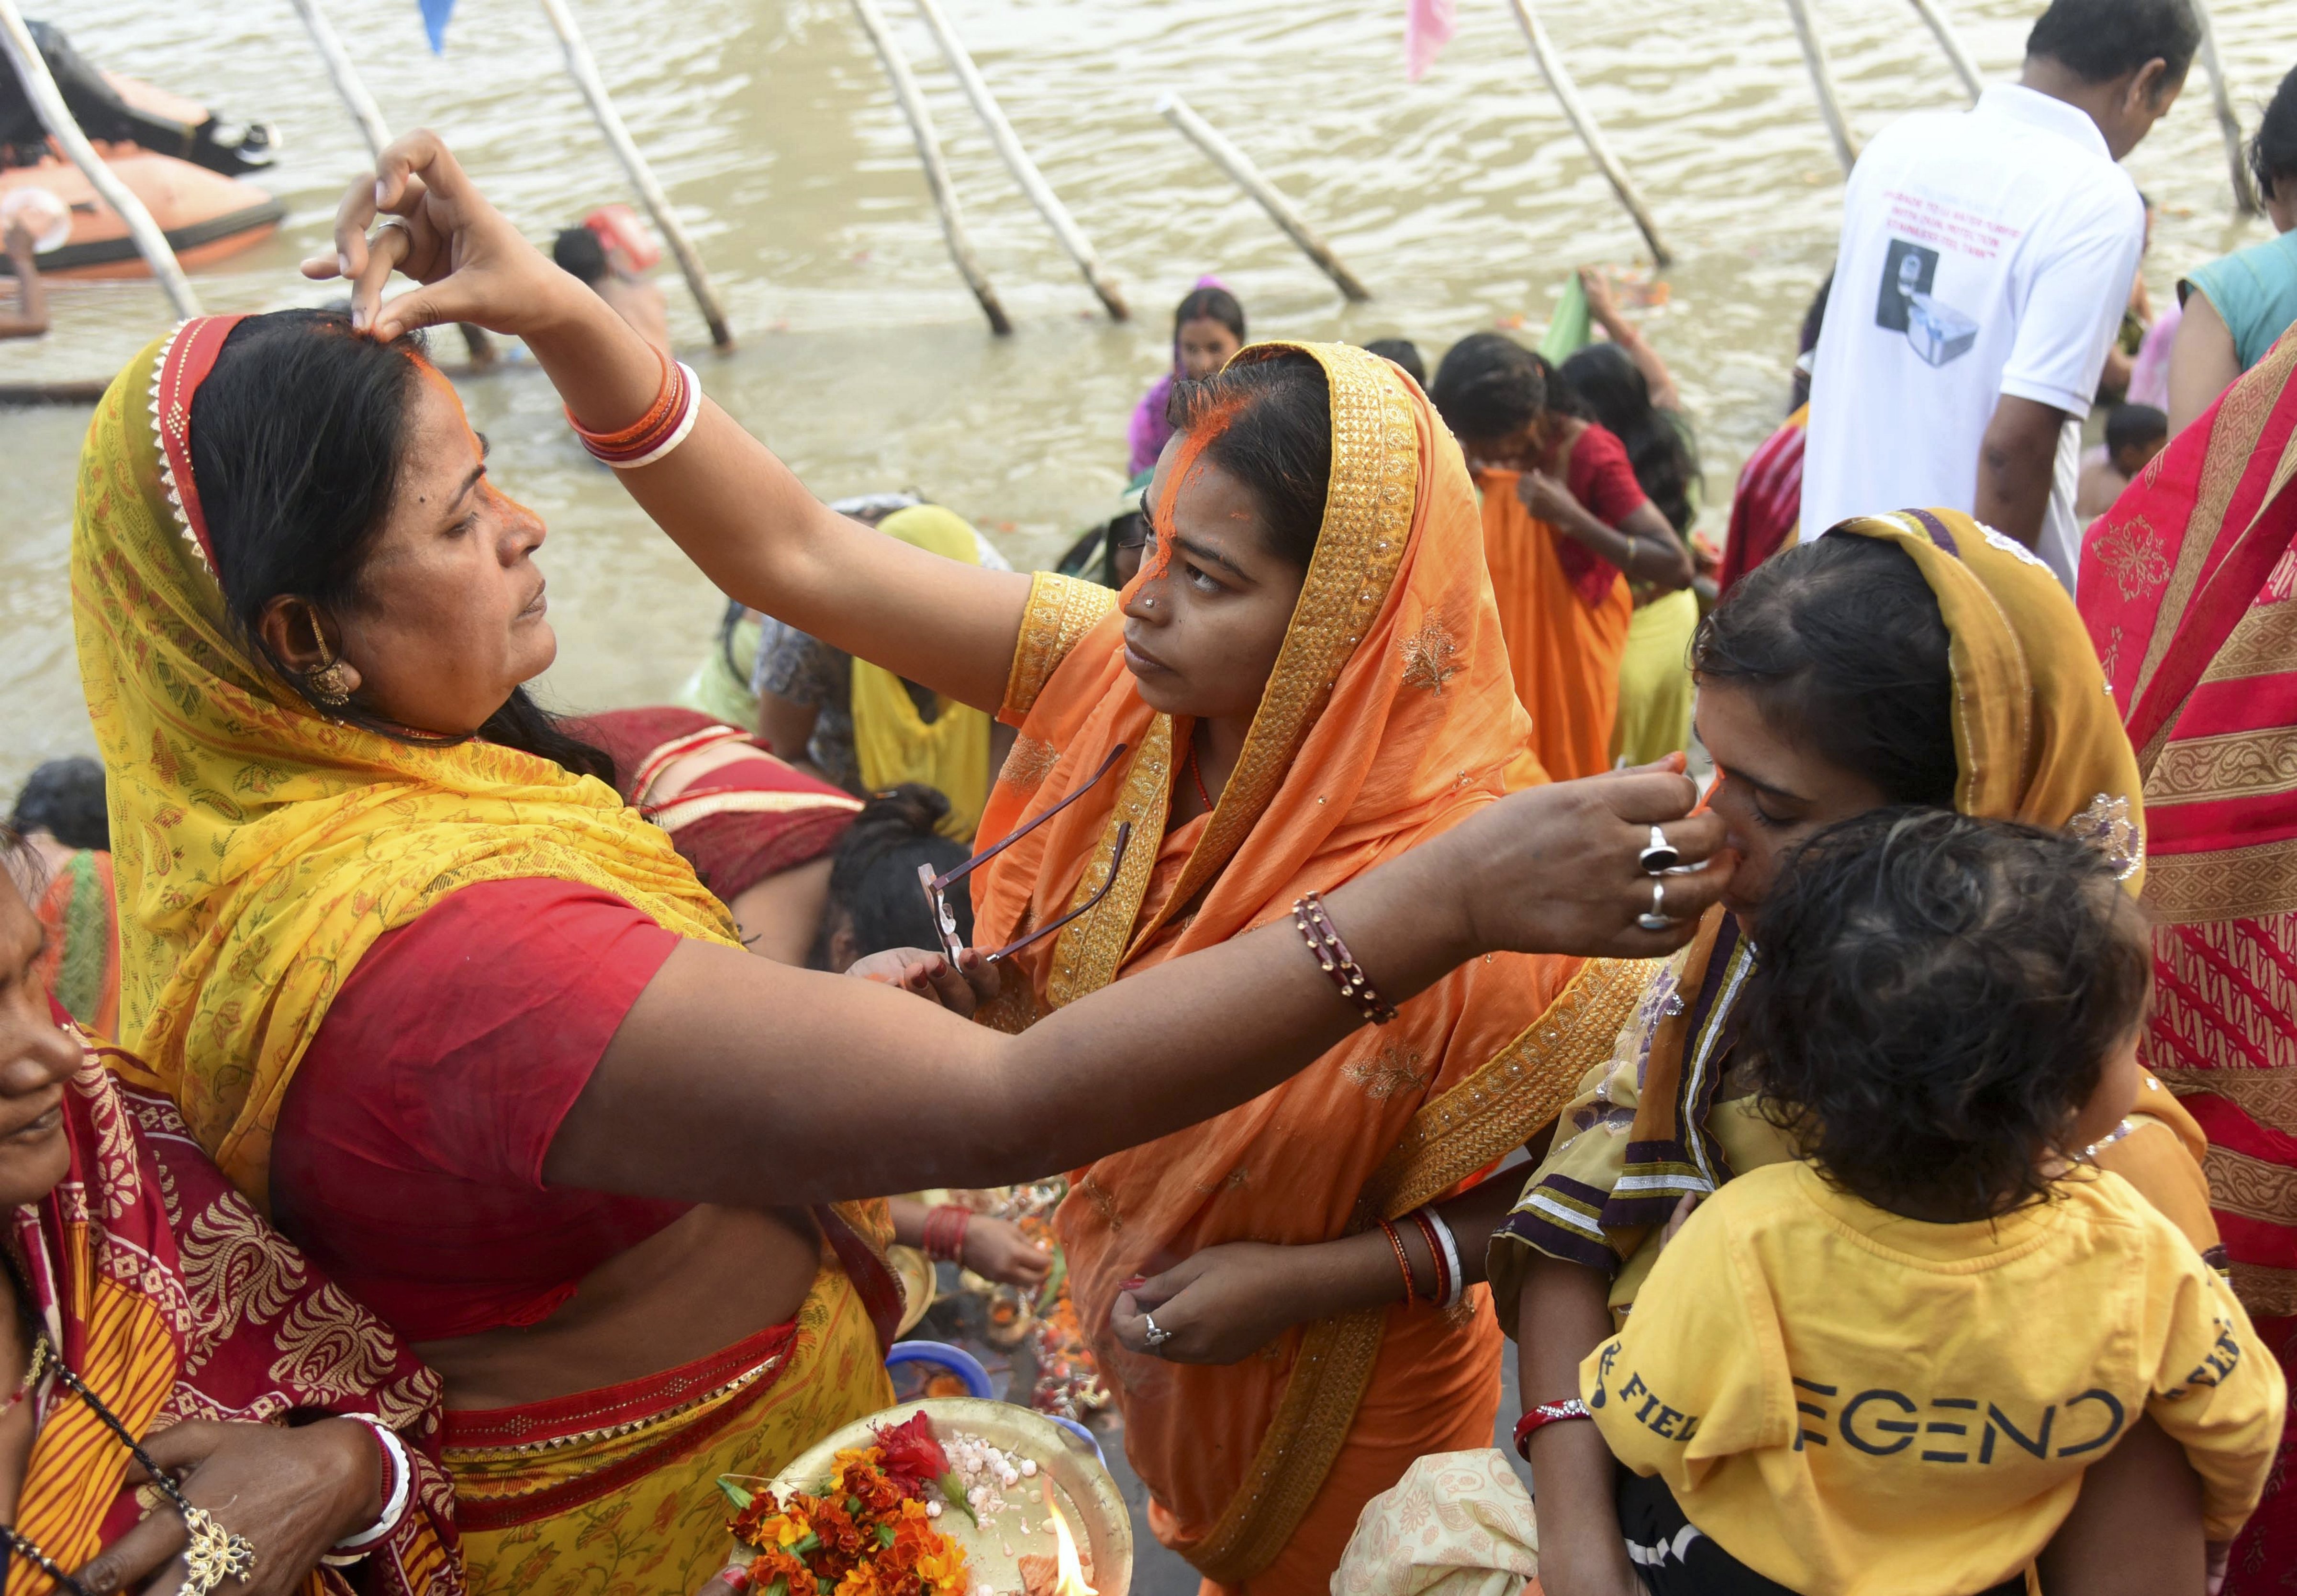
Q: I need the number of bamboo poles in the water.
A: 10